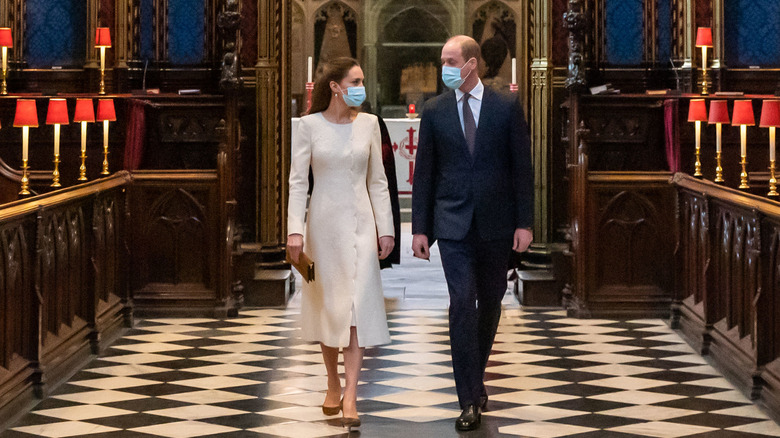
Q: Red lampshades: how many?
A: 11